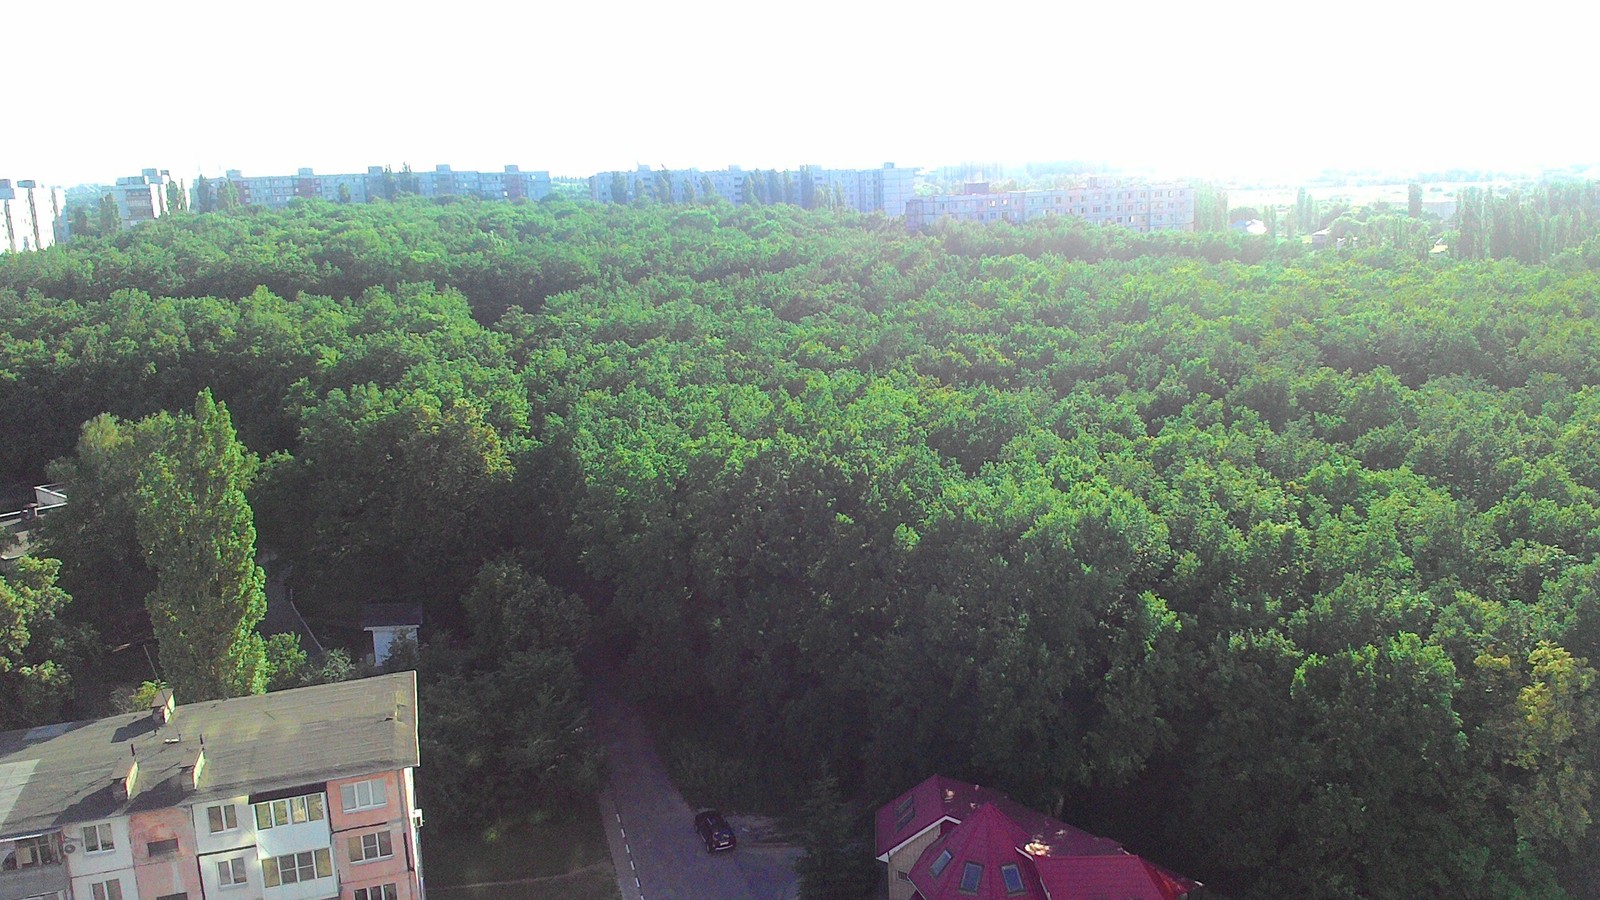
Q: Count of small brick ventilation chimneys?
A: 3